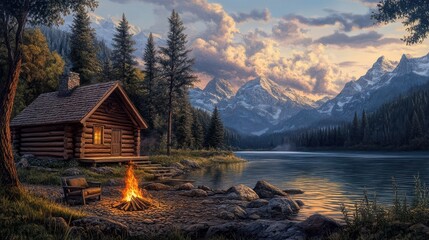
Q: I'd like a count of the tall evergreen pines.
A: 4